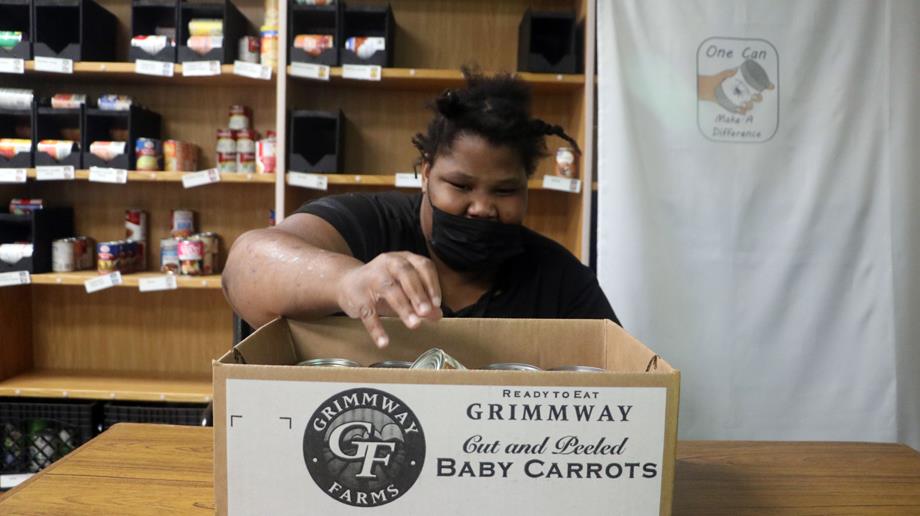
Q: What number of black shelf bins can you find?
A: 12